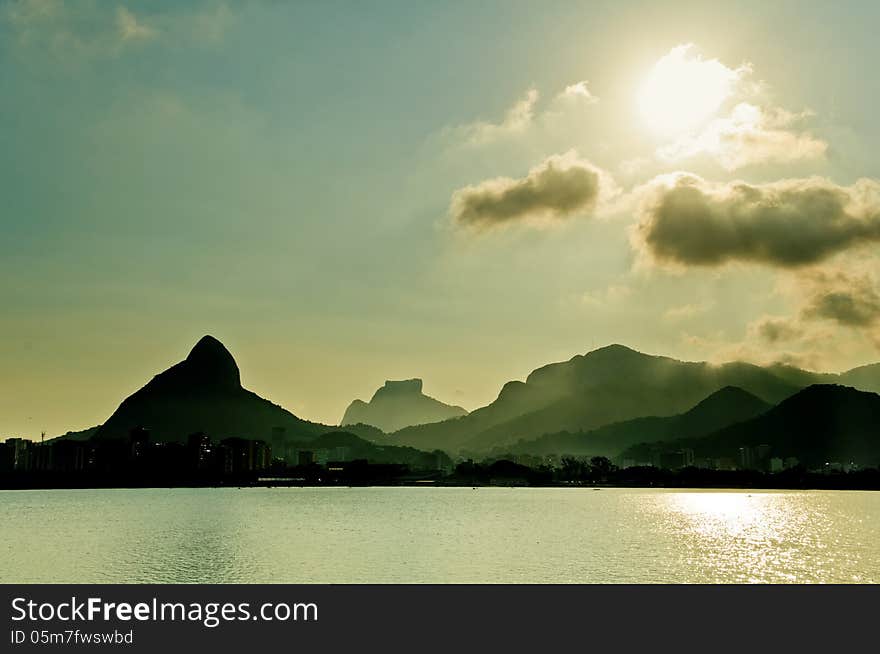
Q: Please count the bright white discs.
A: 1